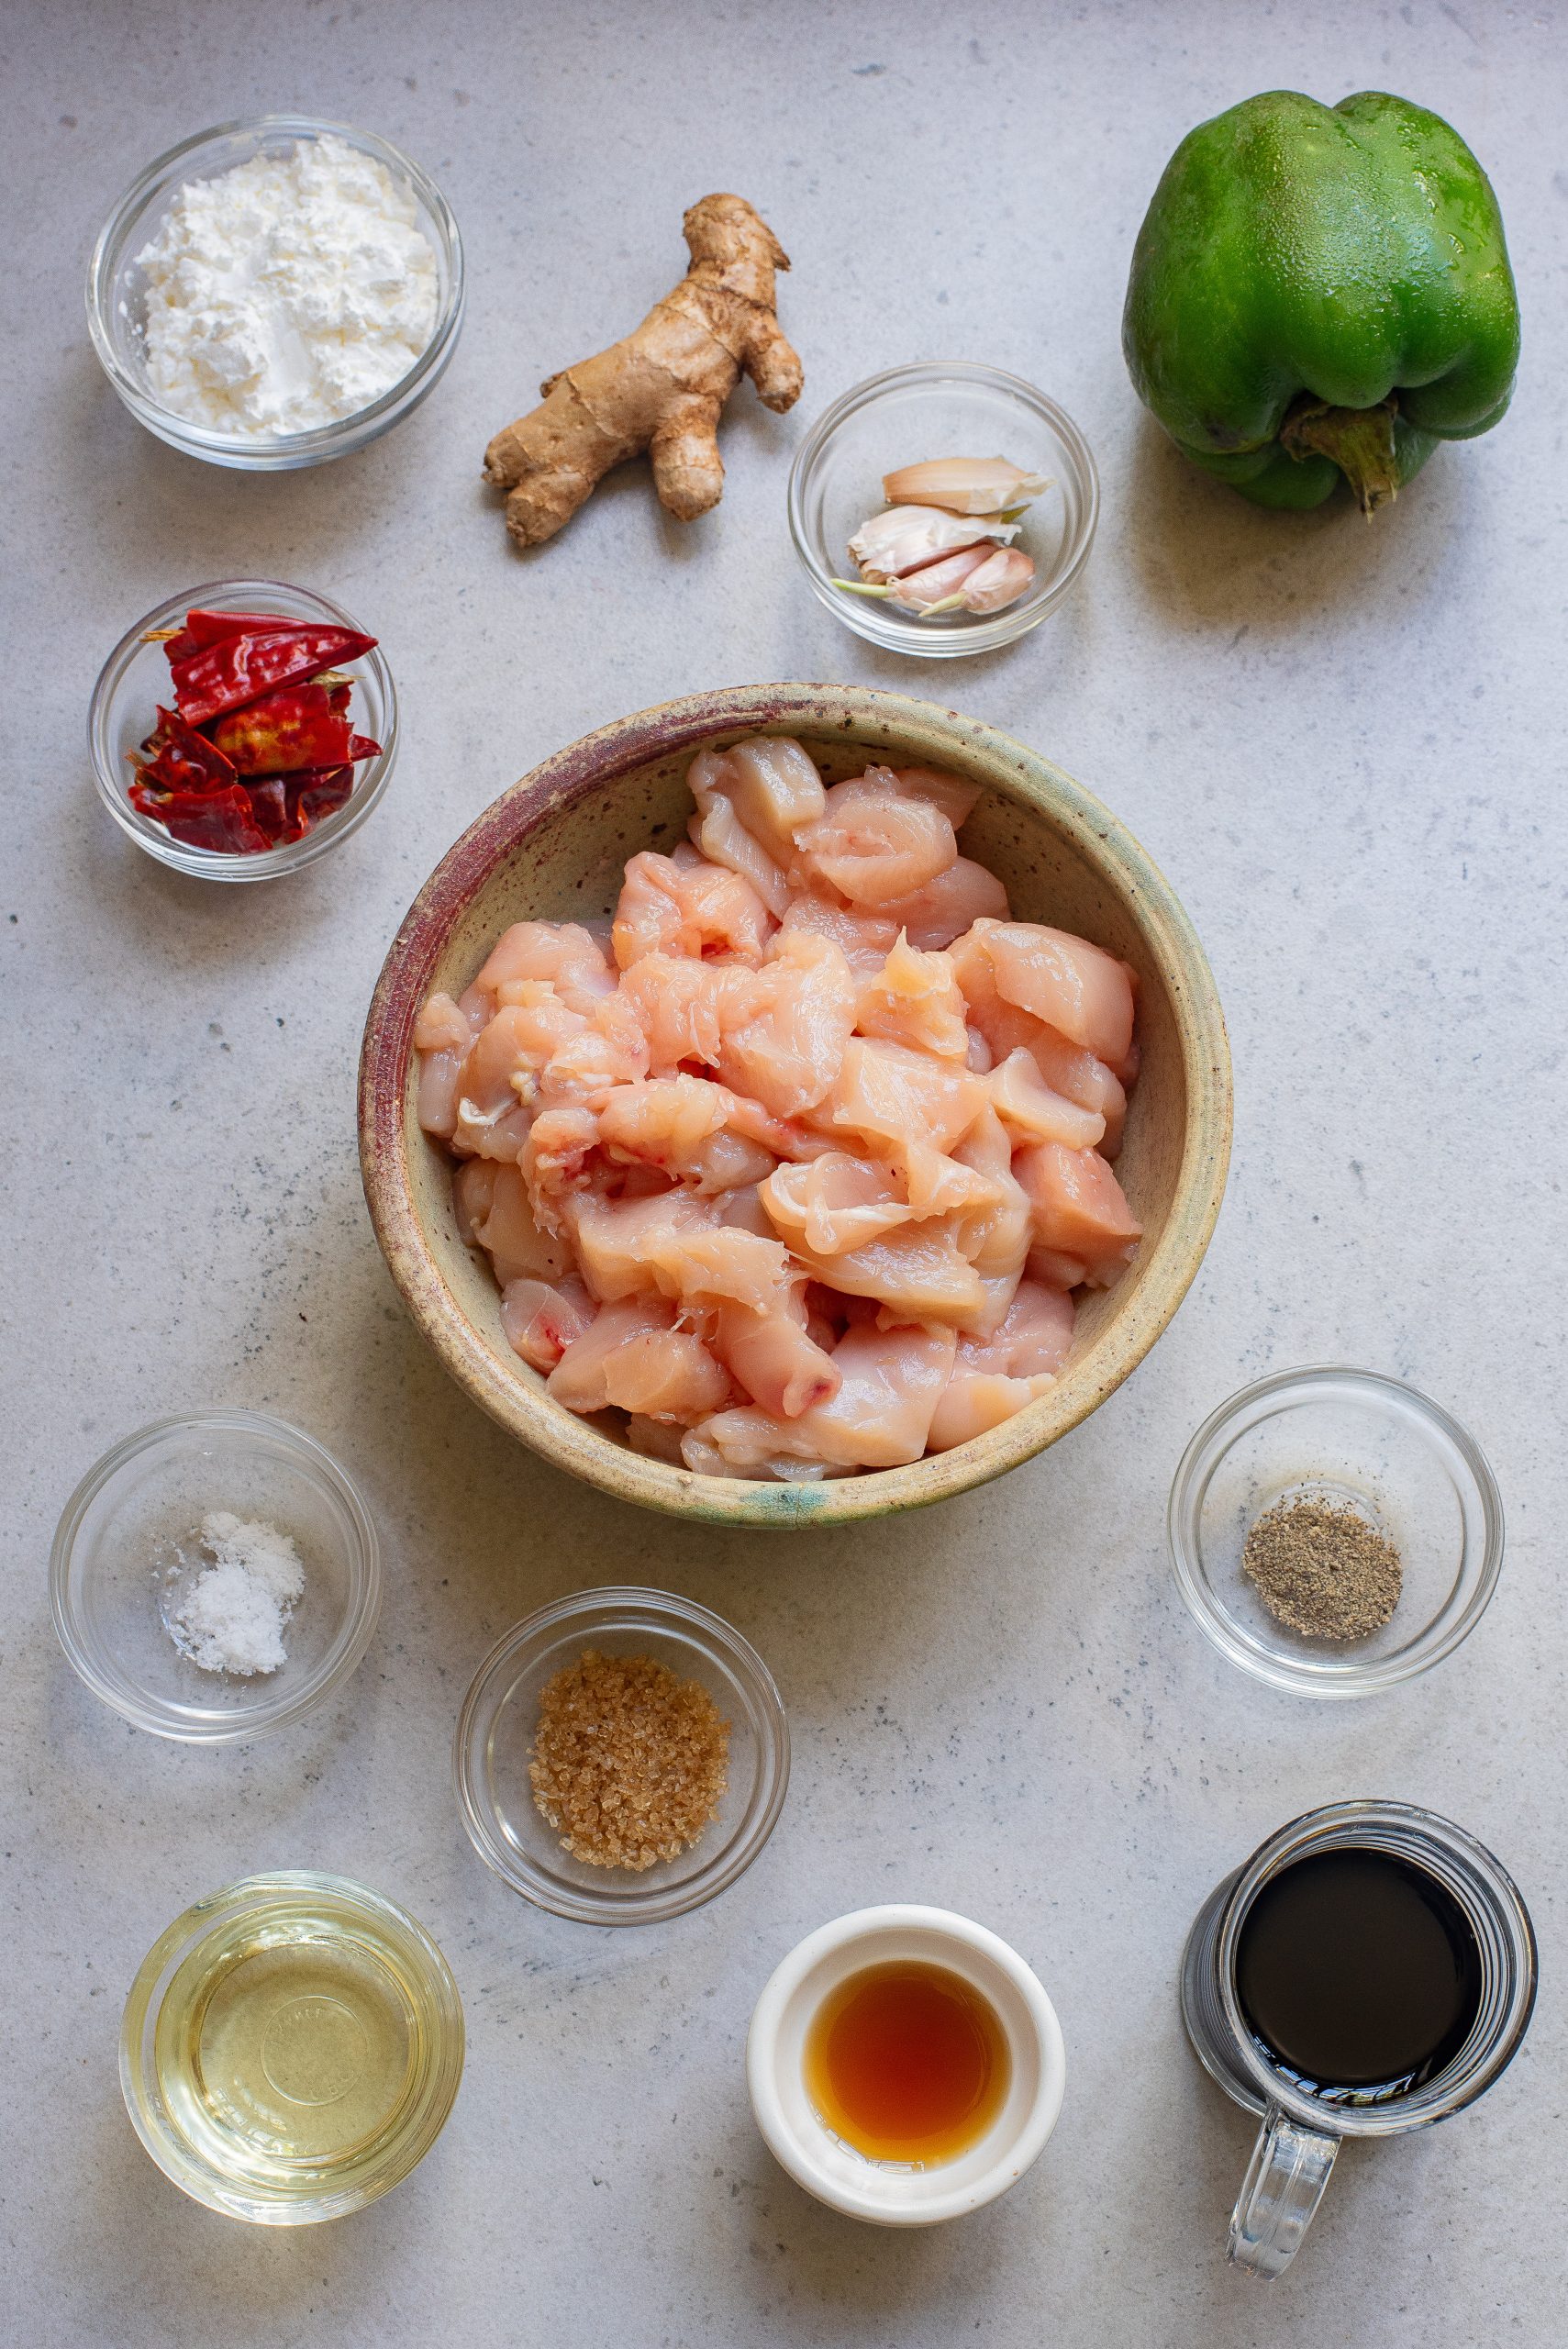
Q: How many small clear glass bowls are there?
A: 7